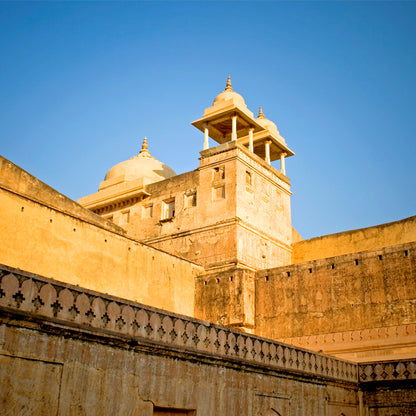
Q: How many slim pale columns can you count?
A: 5